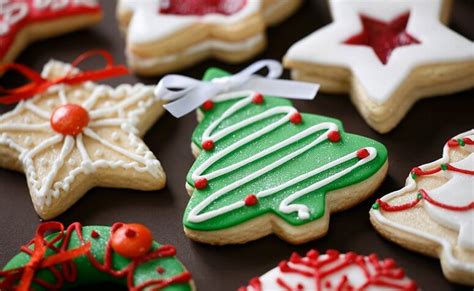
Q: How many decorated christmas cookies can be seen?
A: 8